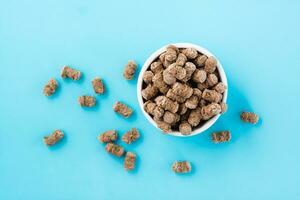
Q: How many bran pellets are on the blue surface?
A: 14